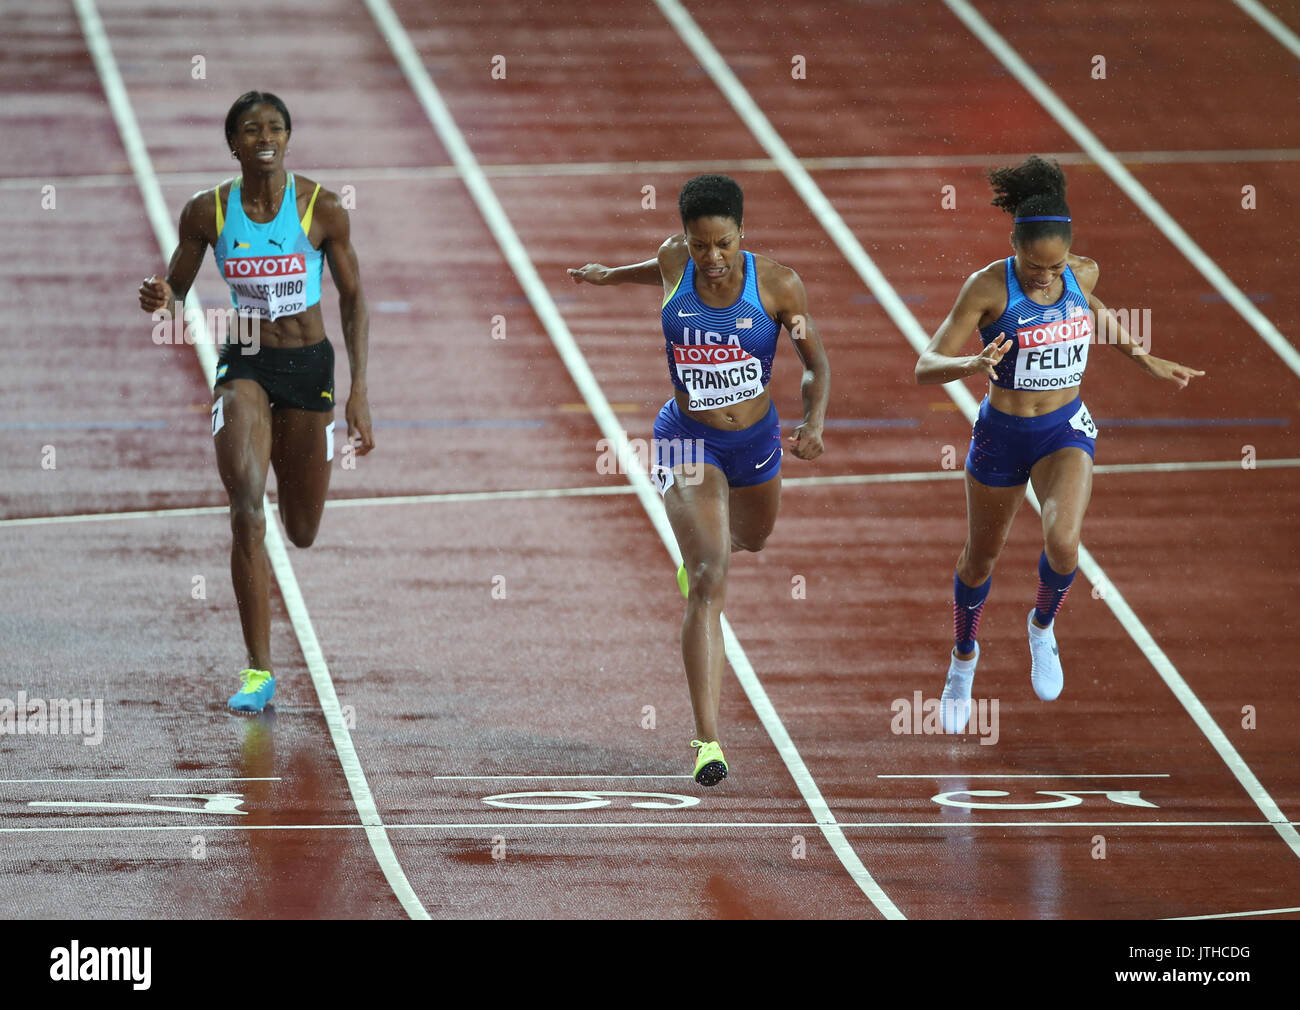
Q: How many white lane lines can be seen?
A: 5